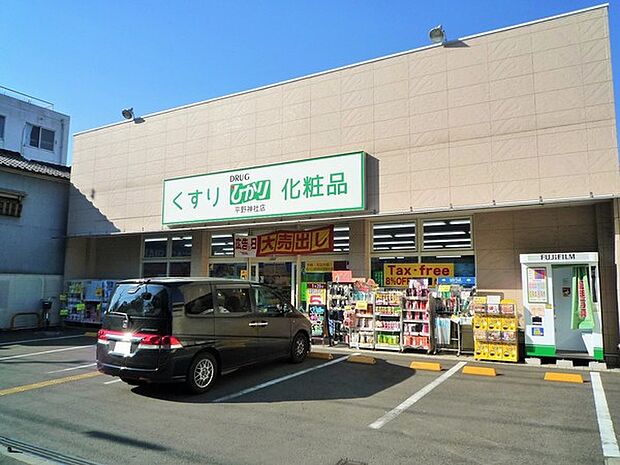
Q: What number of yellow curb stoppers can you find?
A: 5